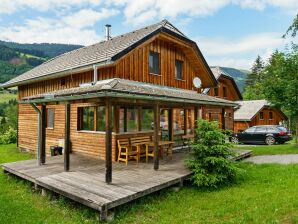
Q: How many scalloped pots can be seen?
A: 0